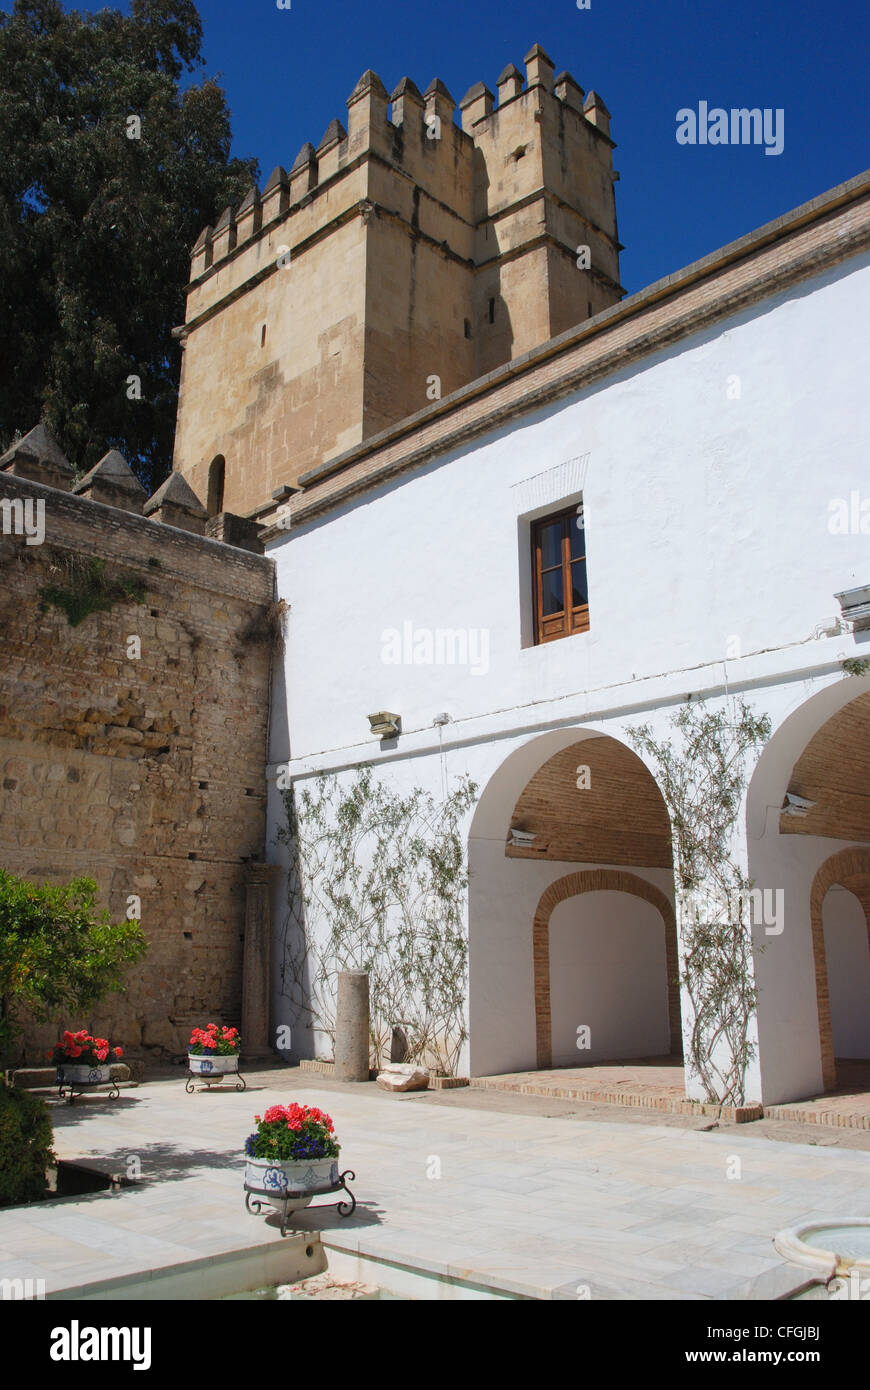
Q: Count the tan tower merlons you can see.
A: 14